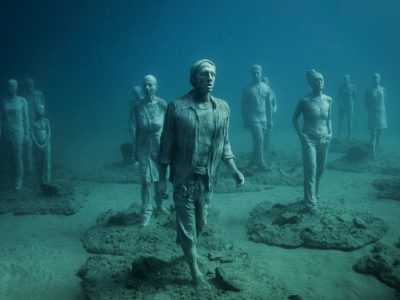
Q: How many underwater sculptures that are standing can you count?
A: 11